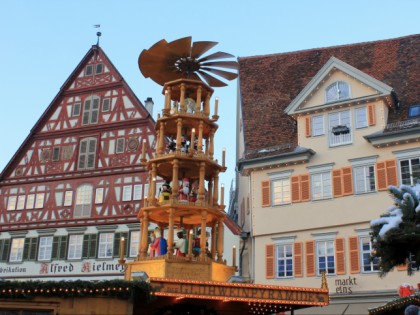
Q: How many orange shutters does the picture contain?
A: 15